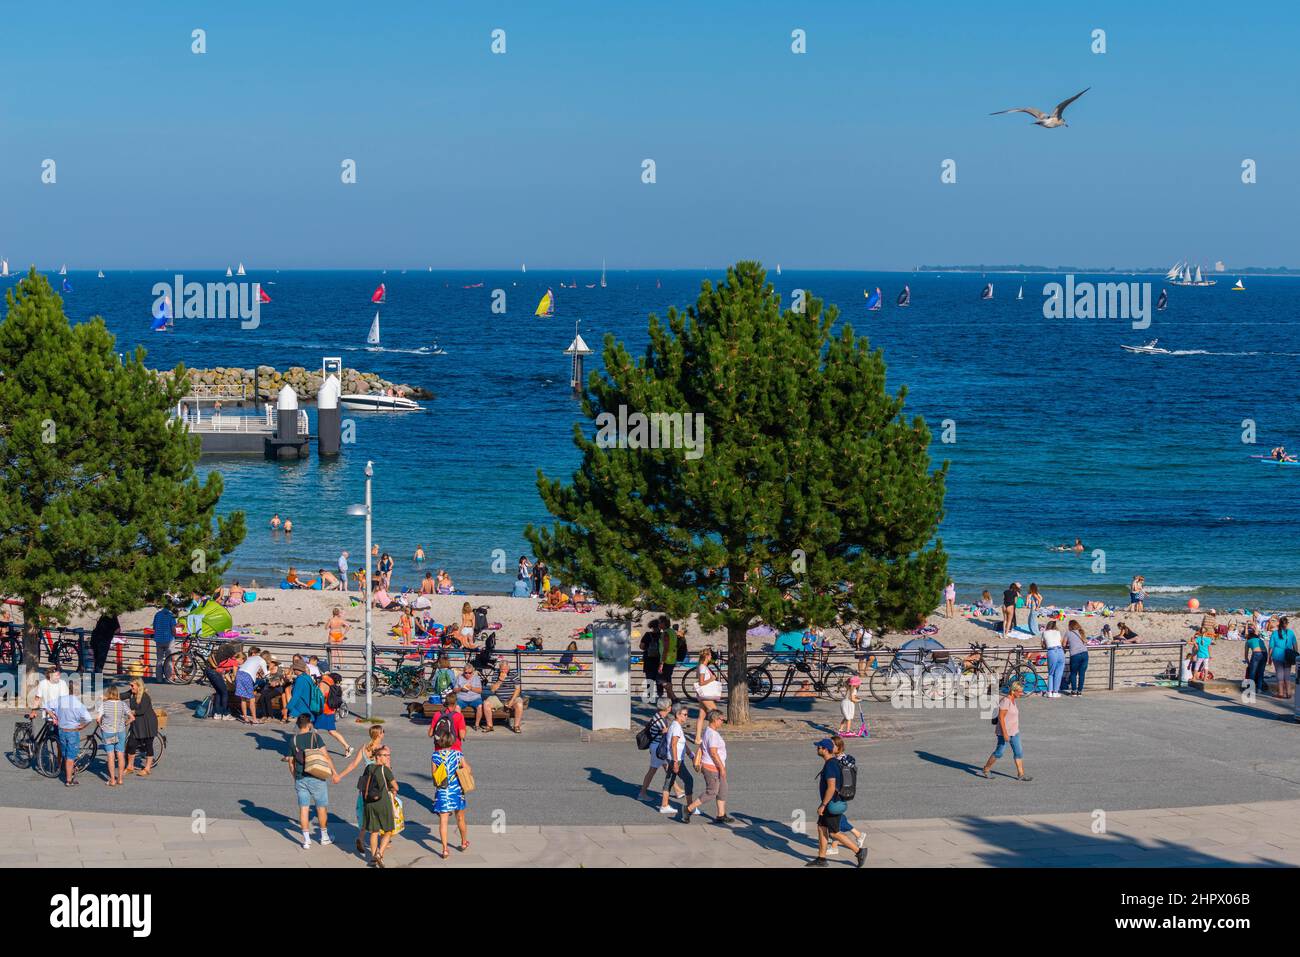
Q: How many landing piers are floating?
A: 1